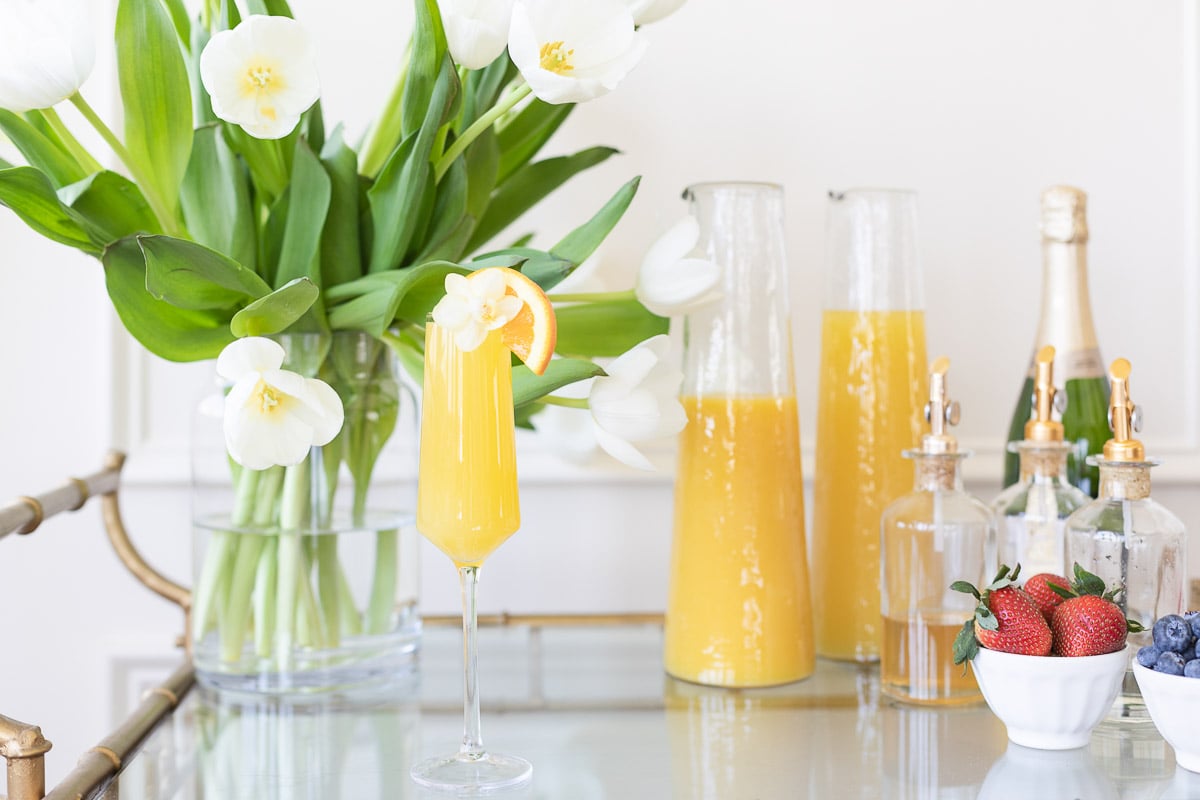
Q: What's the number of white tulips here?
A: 8